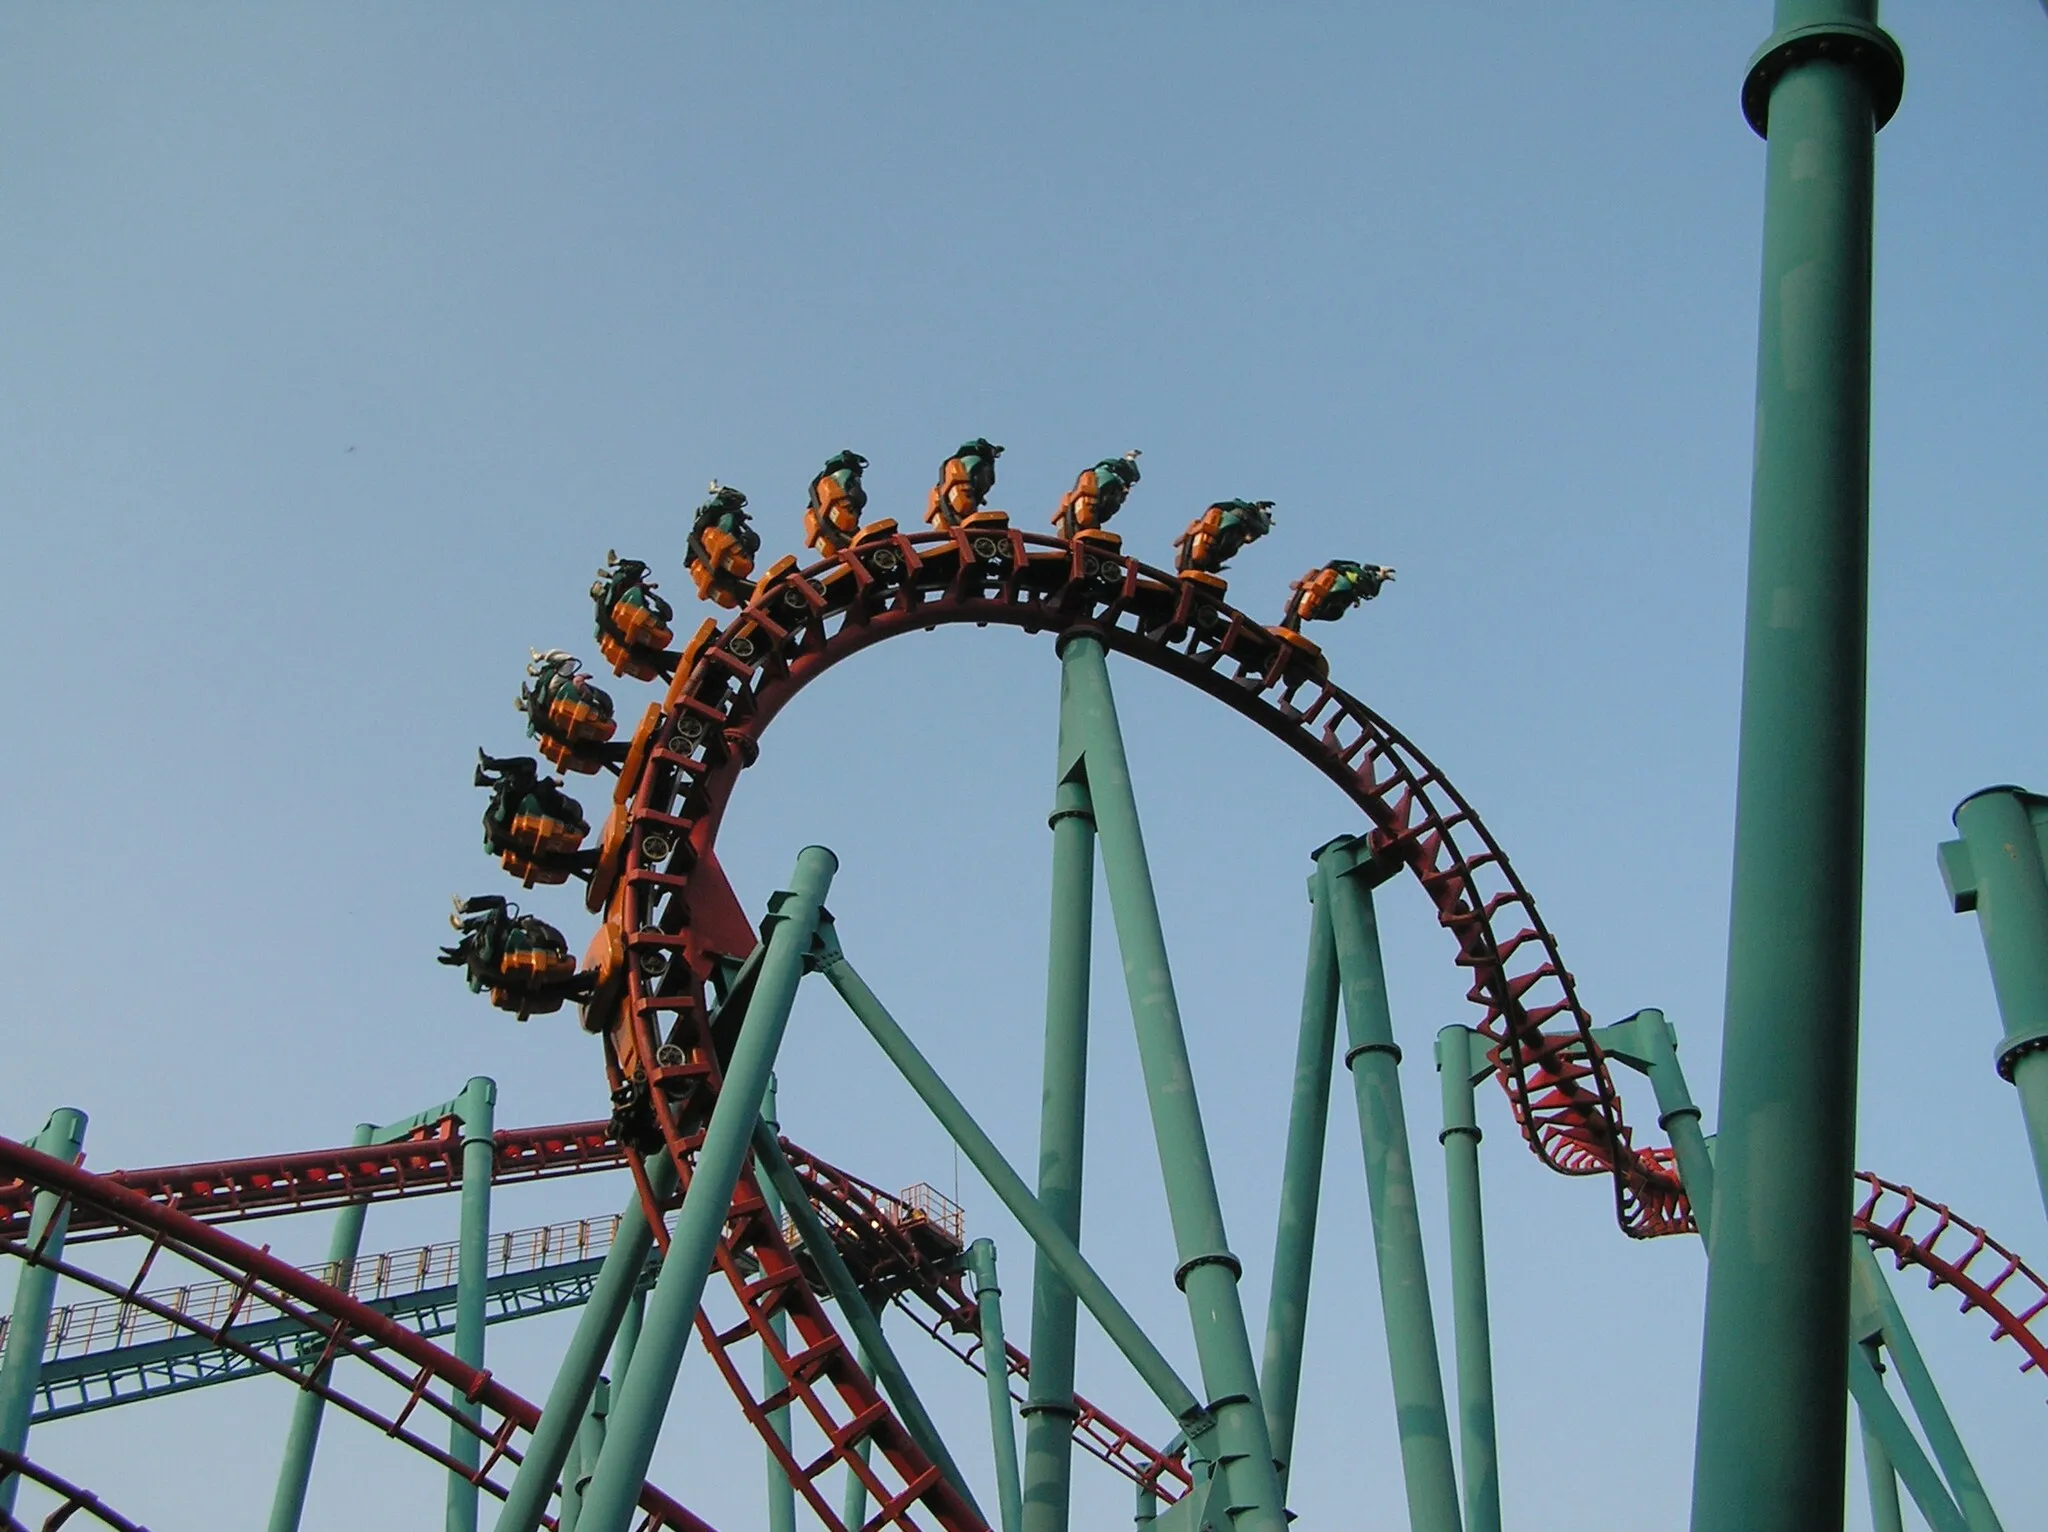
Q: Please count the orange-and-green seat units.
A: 10